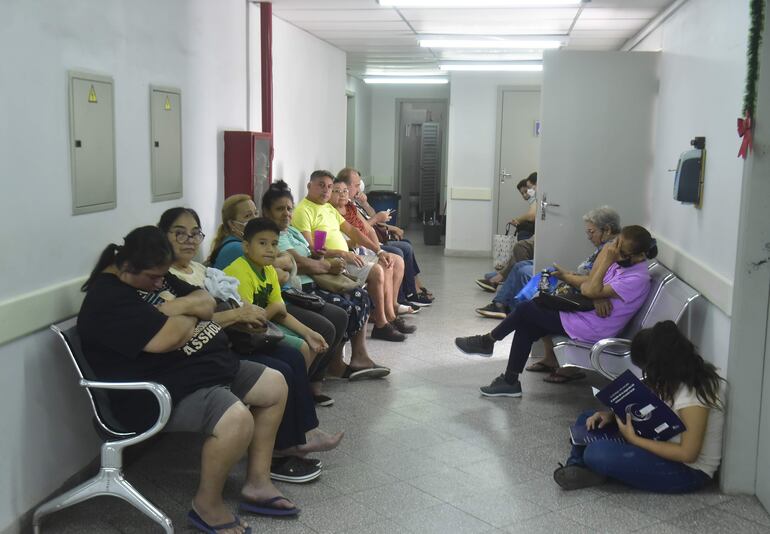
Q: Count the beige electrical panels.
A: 2